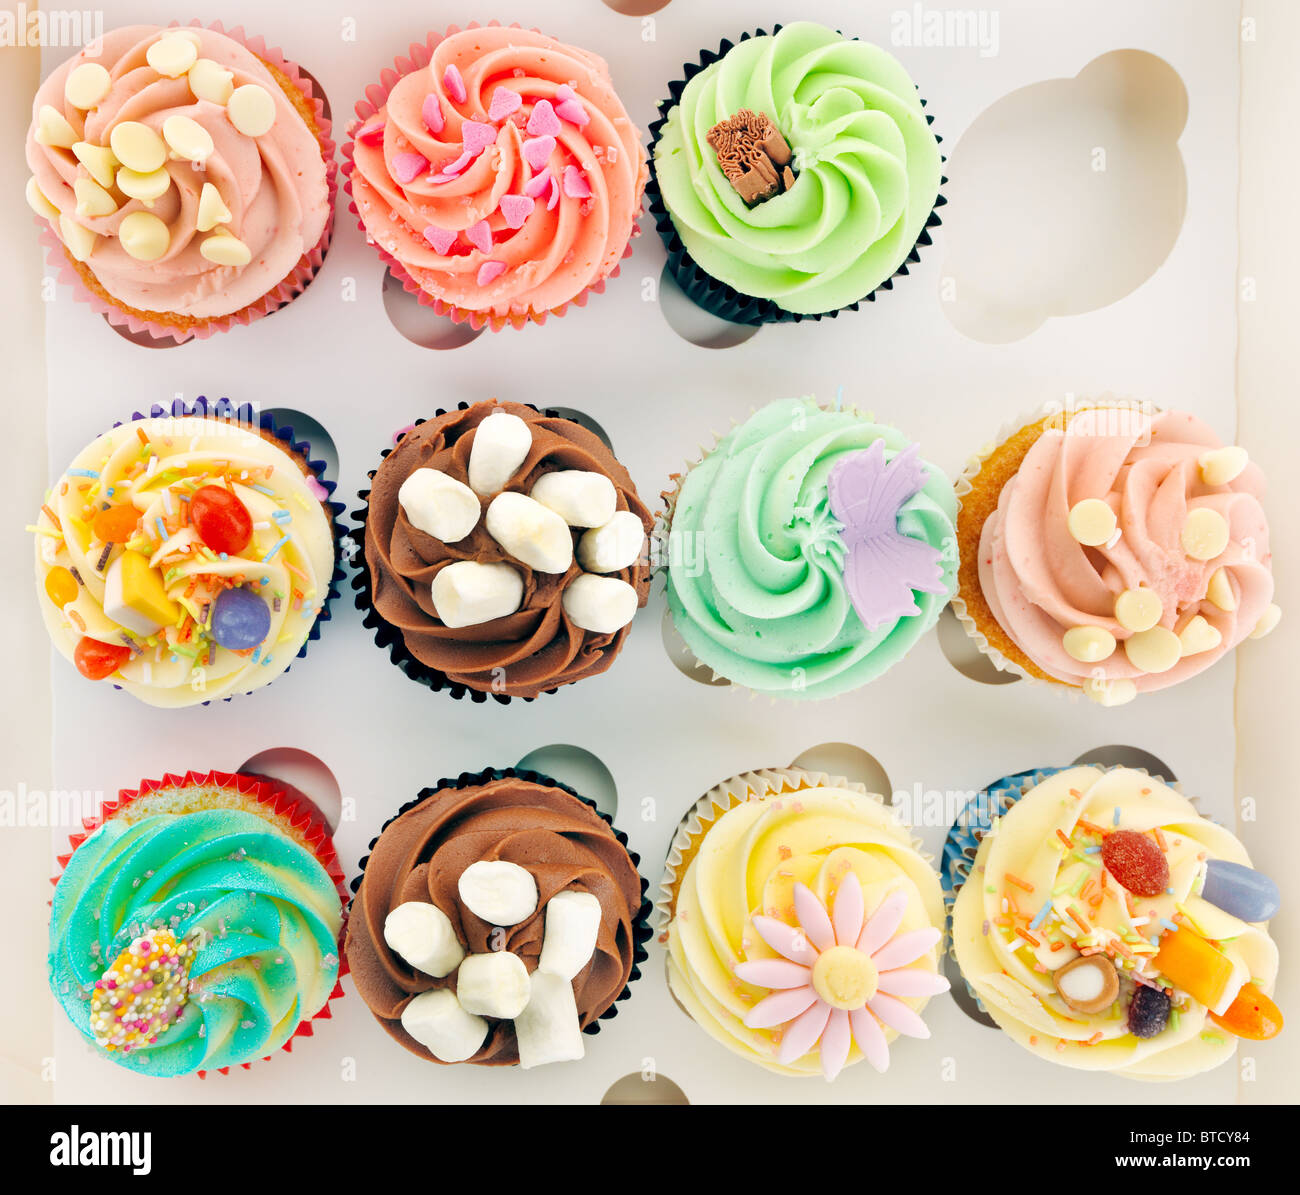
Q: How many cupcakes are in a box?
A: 11